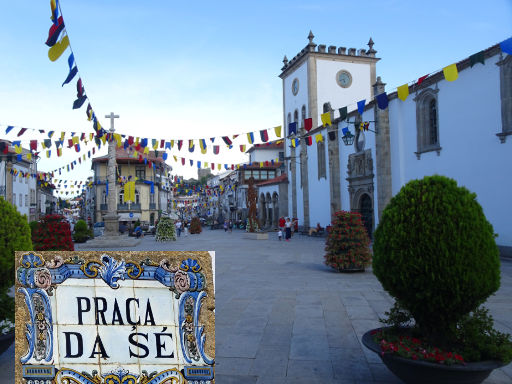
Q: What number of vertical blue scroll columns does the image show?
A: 2